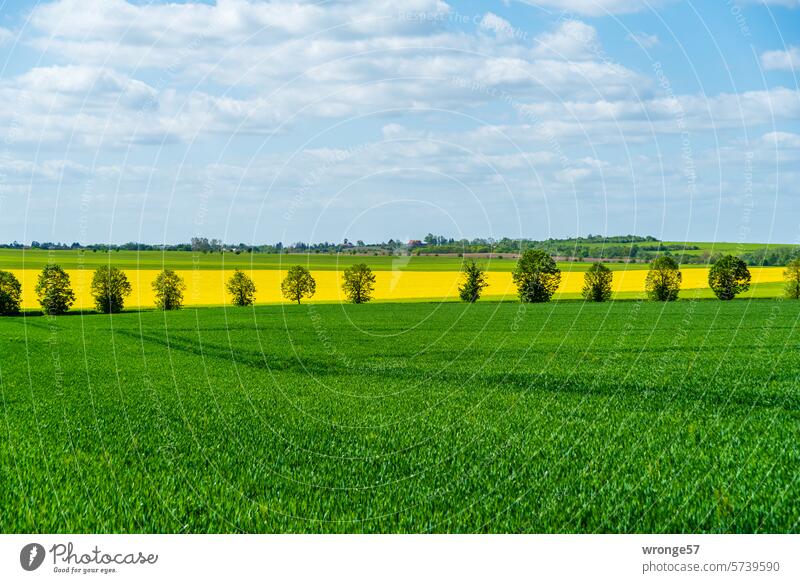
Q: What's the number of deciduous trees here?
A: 13